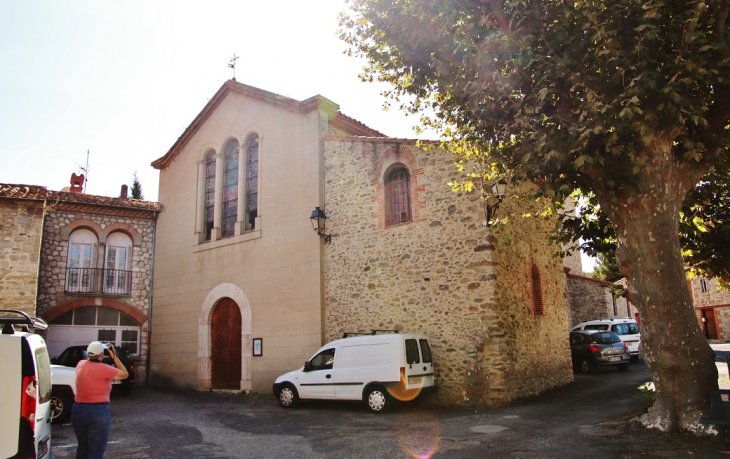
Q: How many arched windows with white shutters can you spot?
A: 2